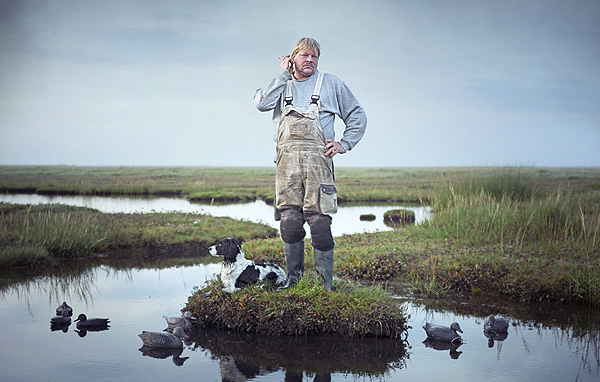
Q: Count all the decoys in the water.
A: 7